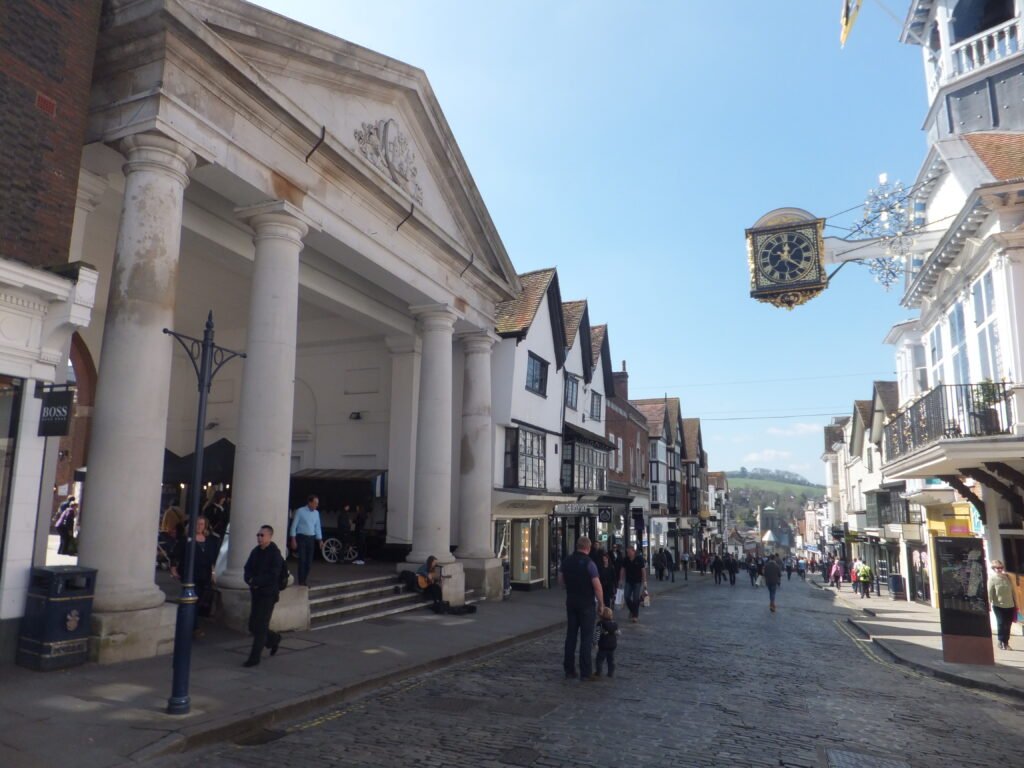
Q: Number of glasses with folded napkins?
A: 0